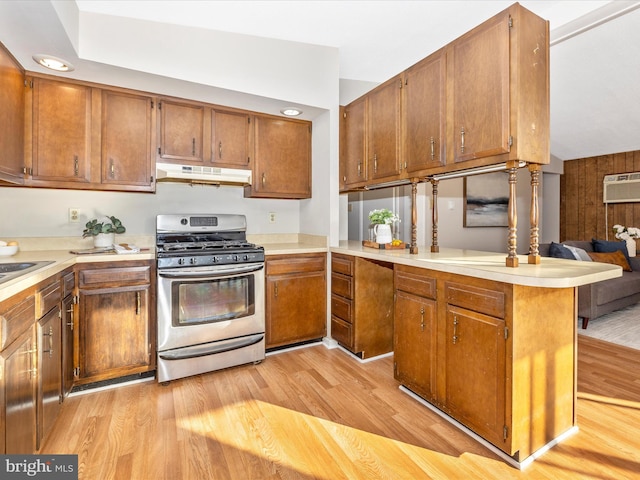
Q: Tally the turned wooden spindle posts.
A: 4